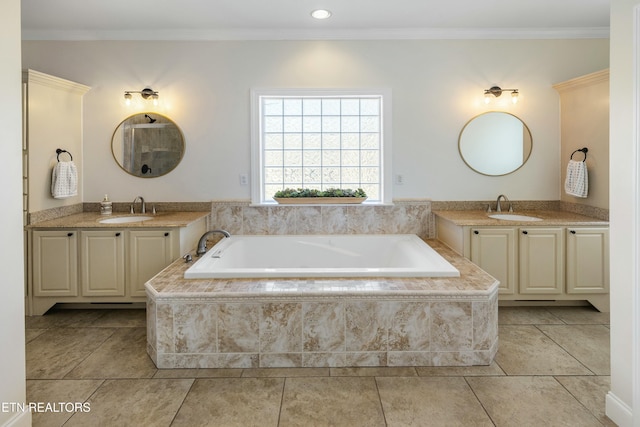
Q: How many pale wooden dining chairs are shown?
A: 0